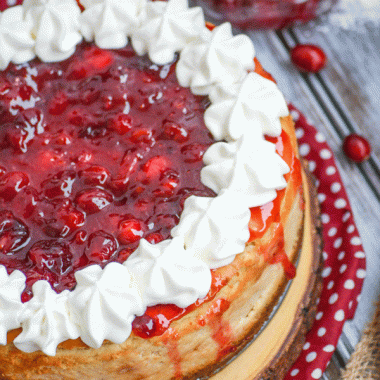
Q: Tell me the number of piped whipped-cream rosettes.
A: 12